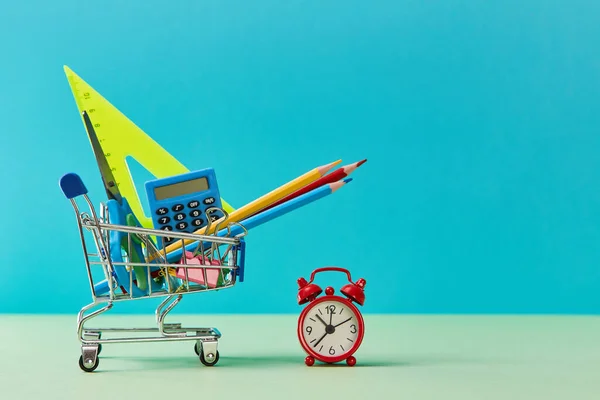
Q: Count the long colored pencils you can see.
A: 3